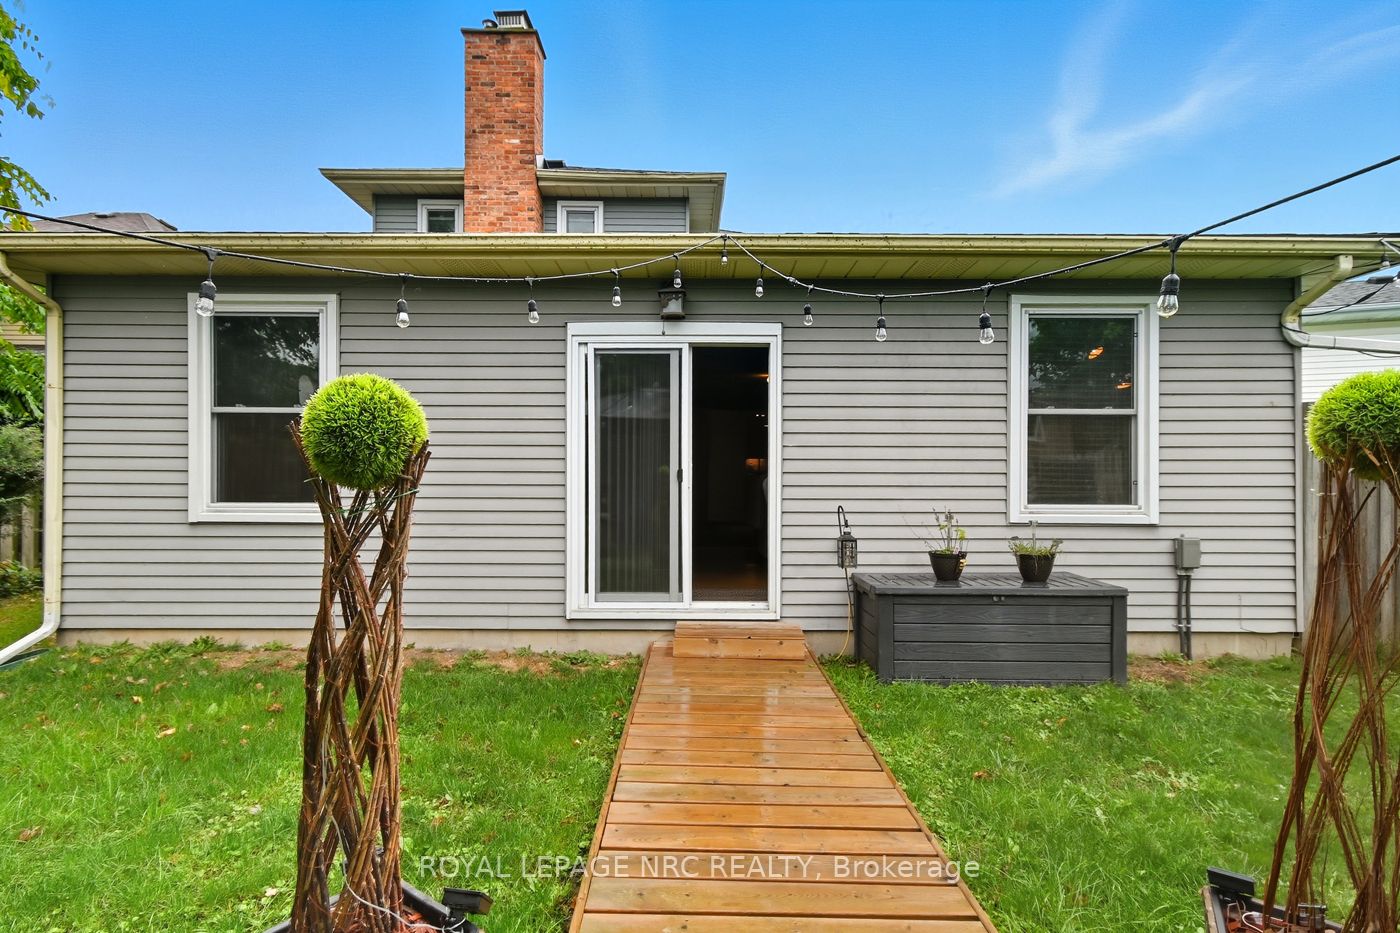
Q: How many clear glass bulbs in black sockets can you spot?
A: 11